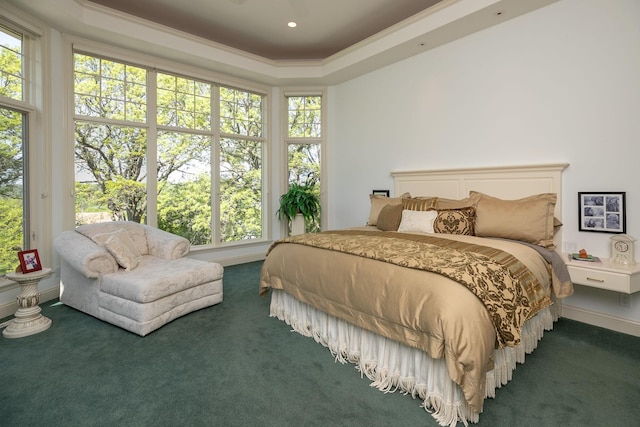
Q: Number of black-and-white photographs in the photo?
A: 5